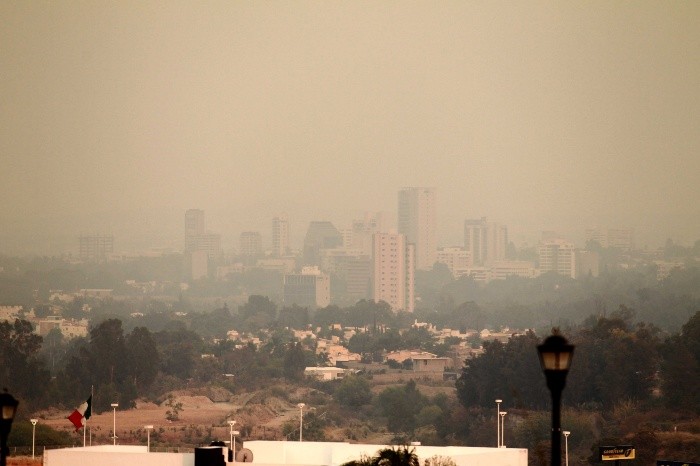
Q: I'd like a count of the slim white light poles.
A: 9